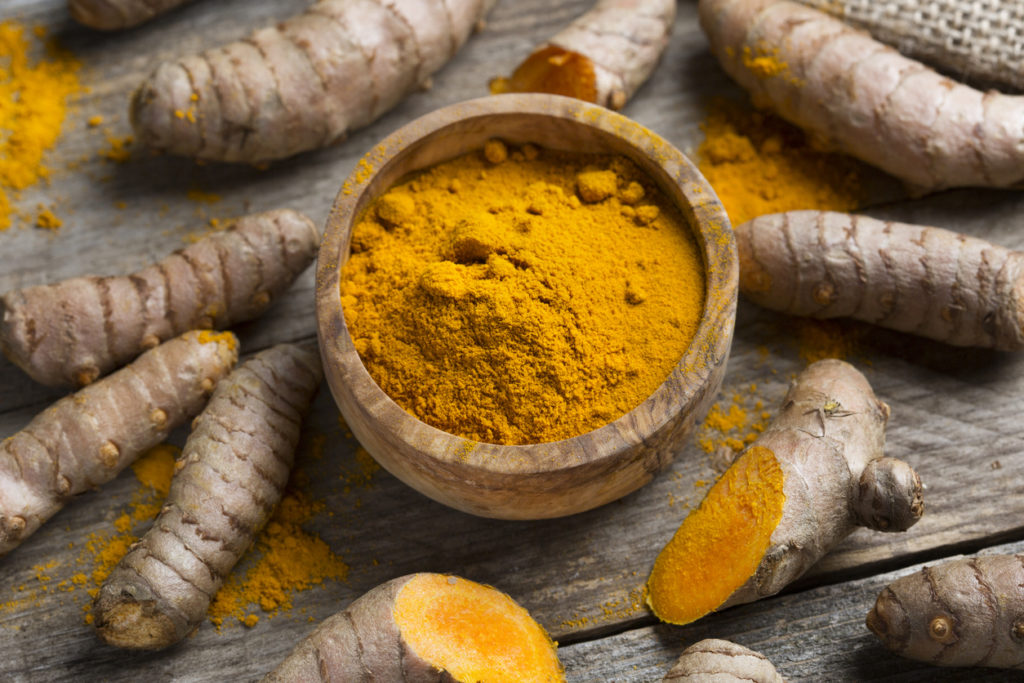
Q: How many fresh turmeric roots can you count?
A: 12